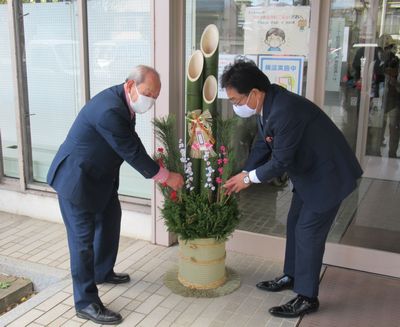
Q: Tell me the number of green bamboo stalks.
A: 3